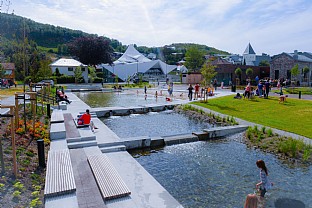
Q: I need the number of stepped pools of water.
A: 3